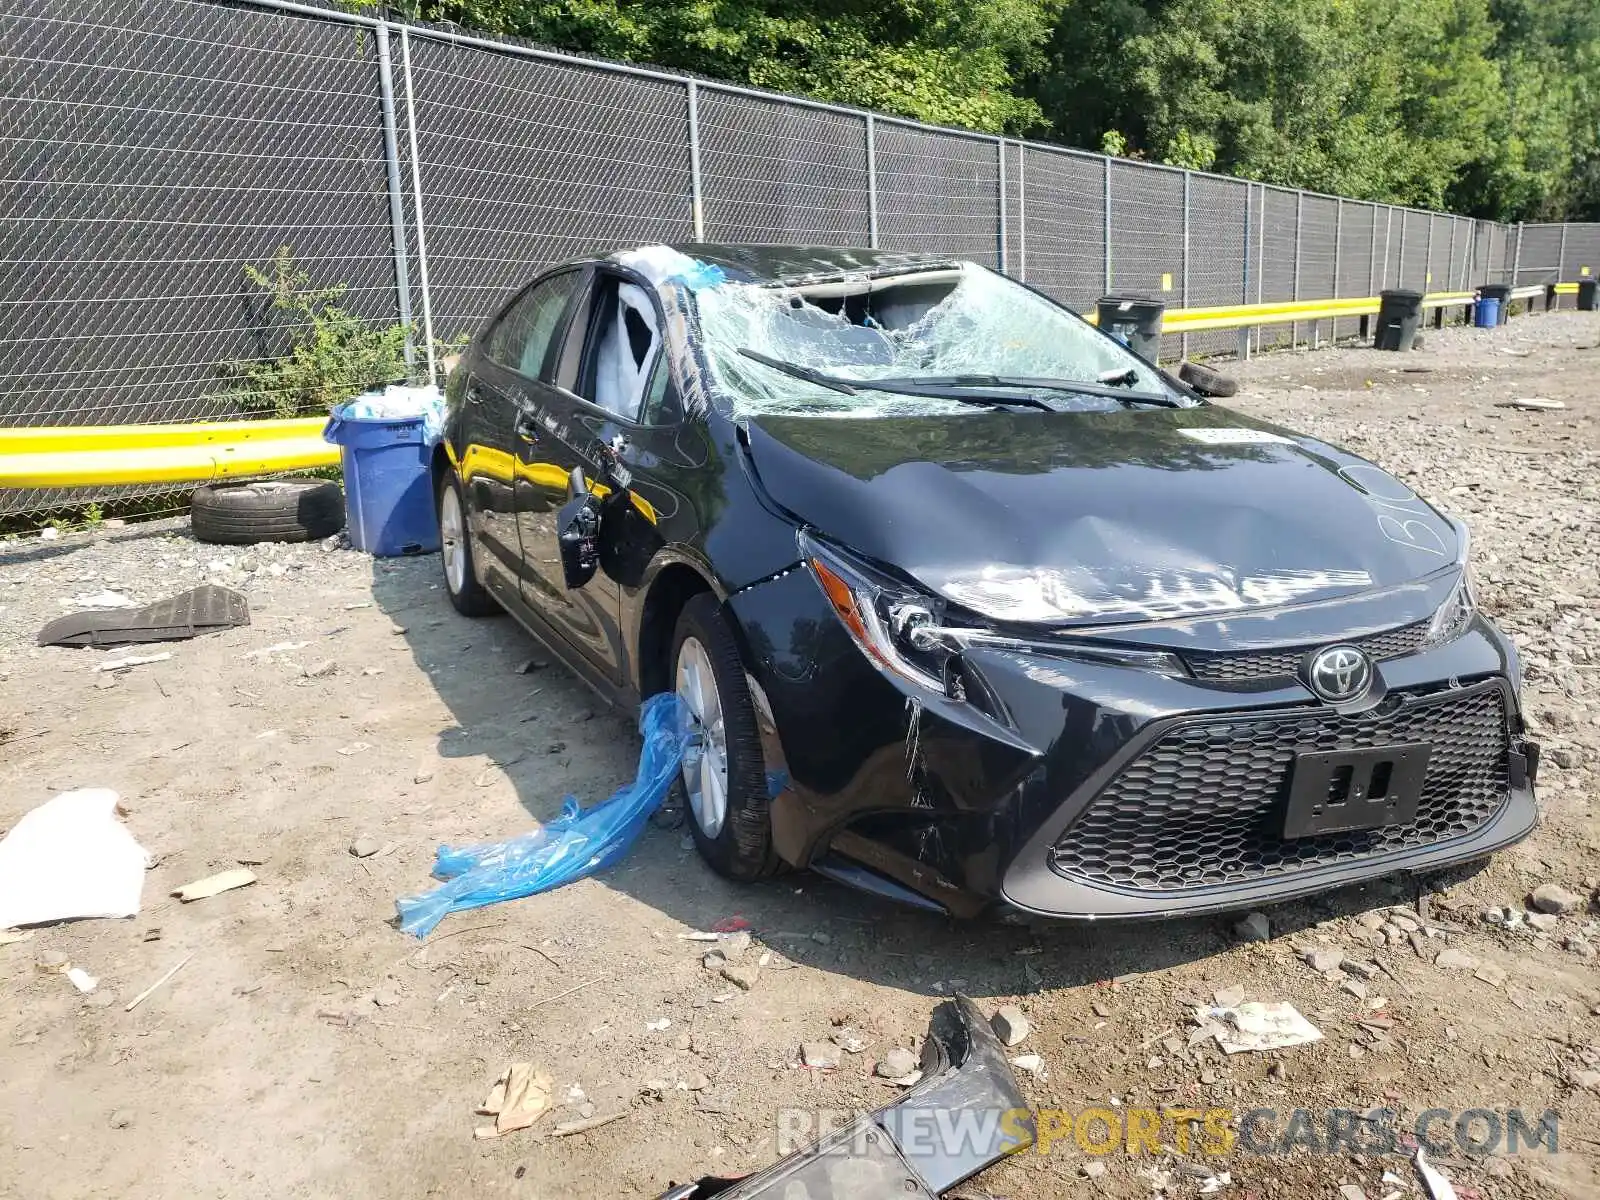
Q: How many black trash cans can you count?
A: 4